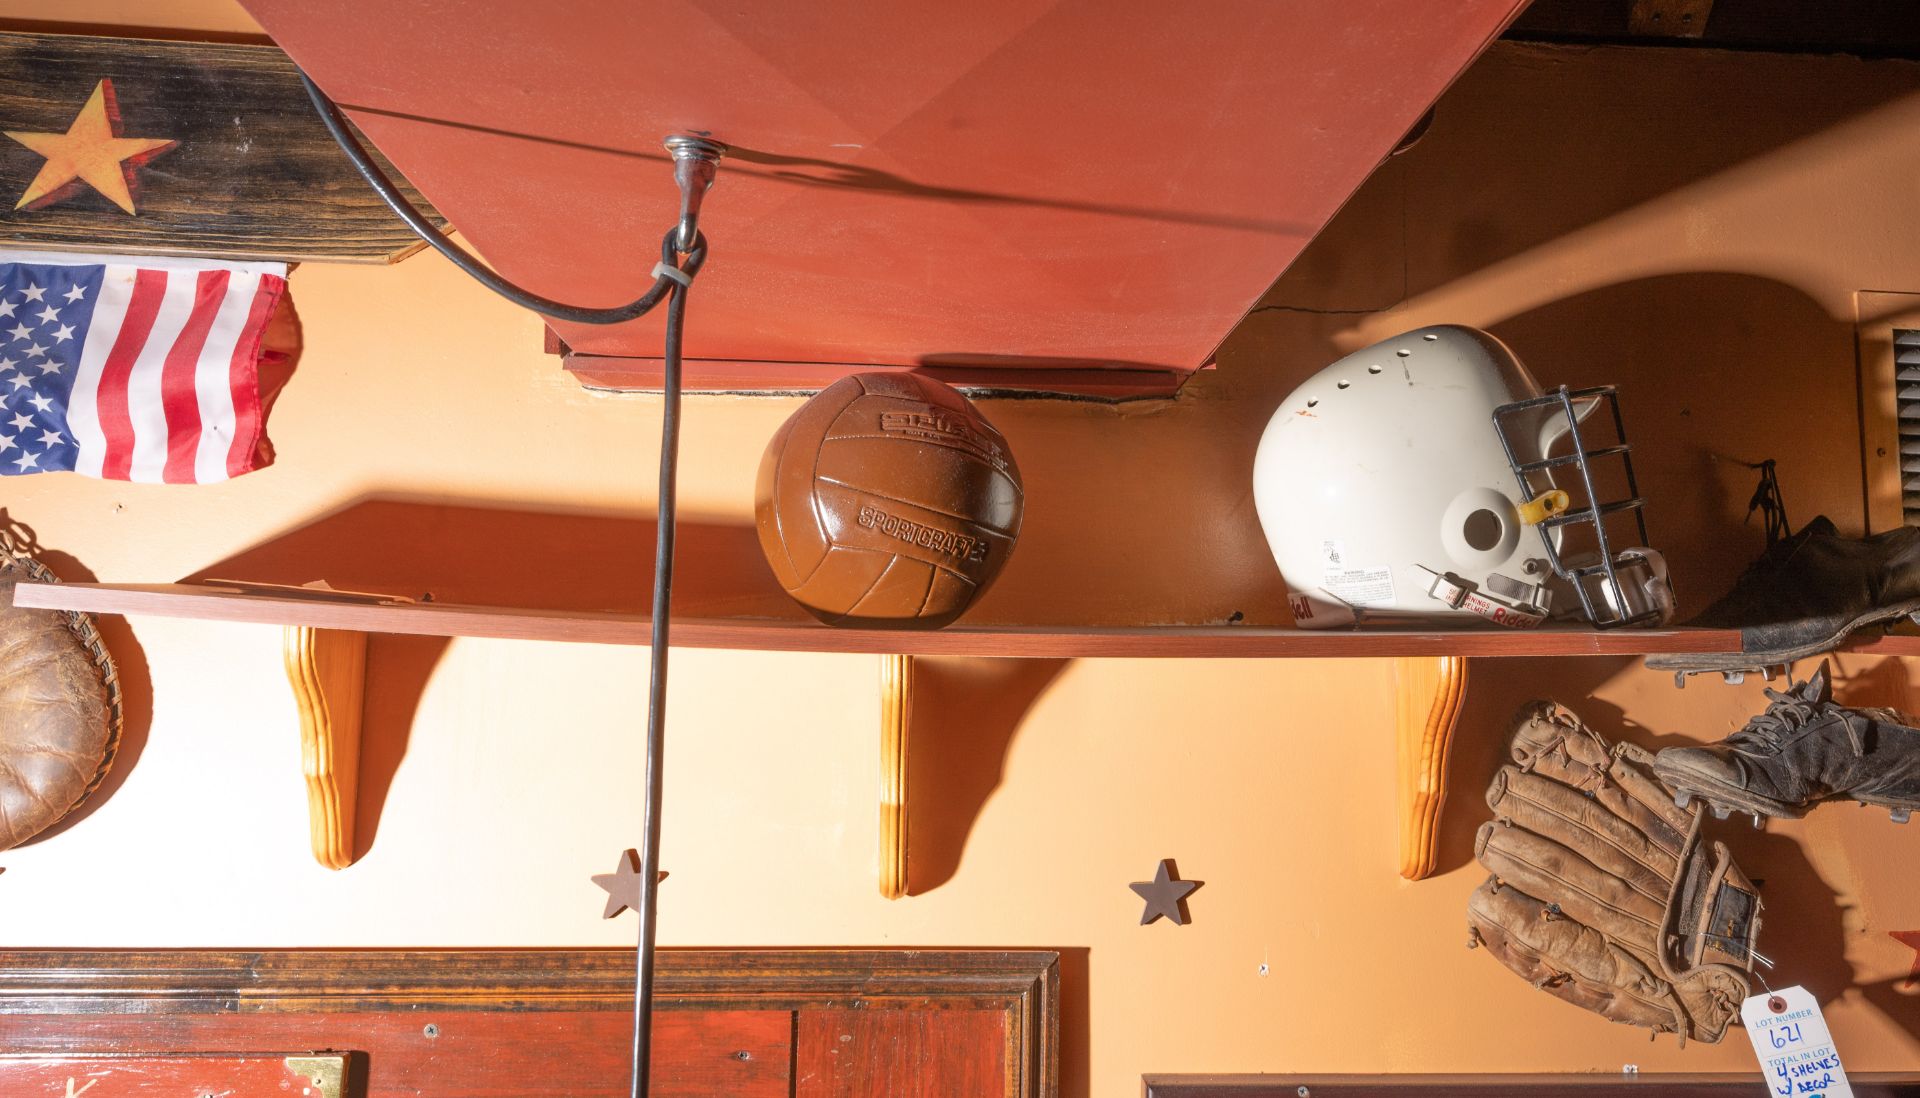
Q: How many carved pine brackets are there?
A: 3